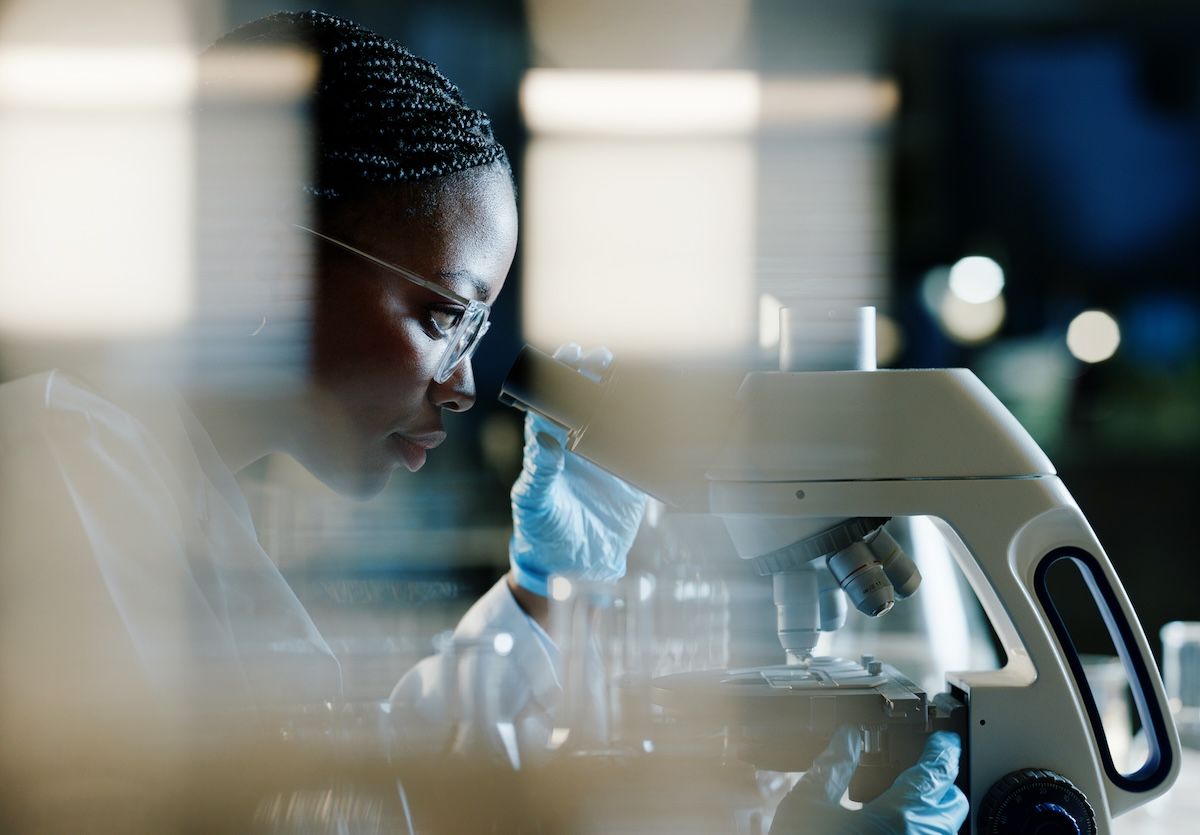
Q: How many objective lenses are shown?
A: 4